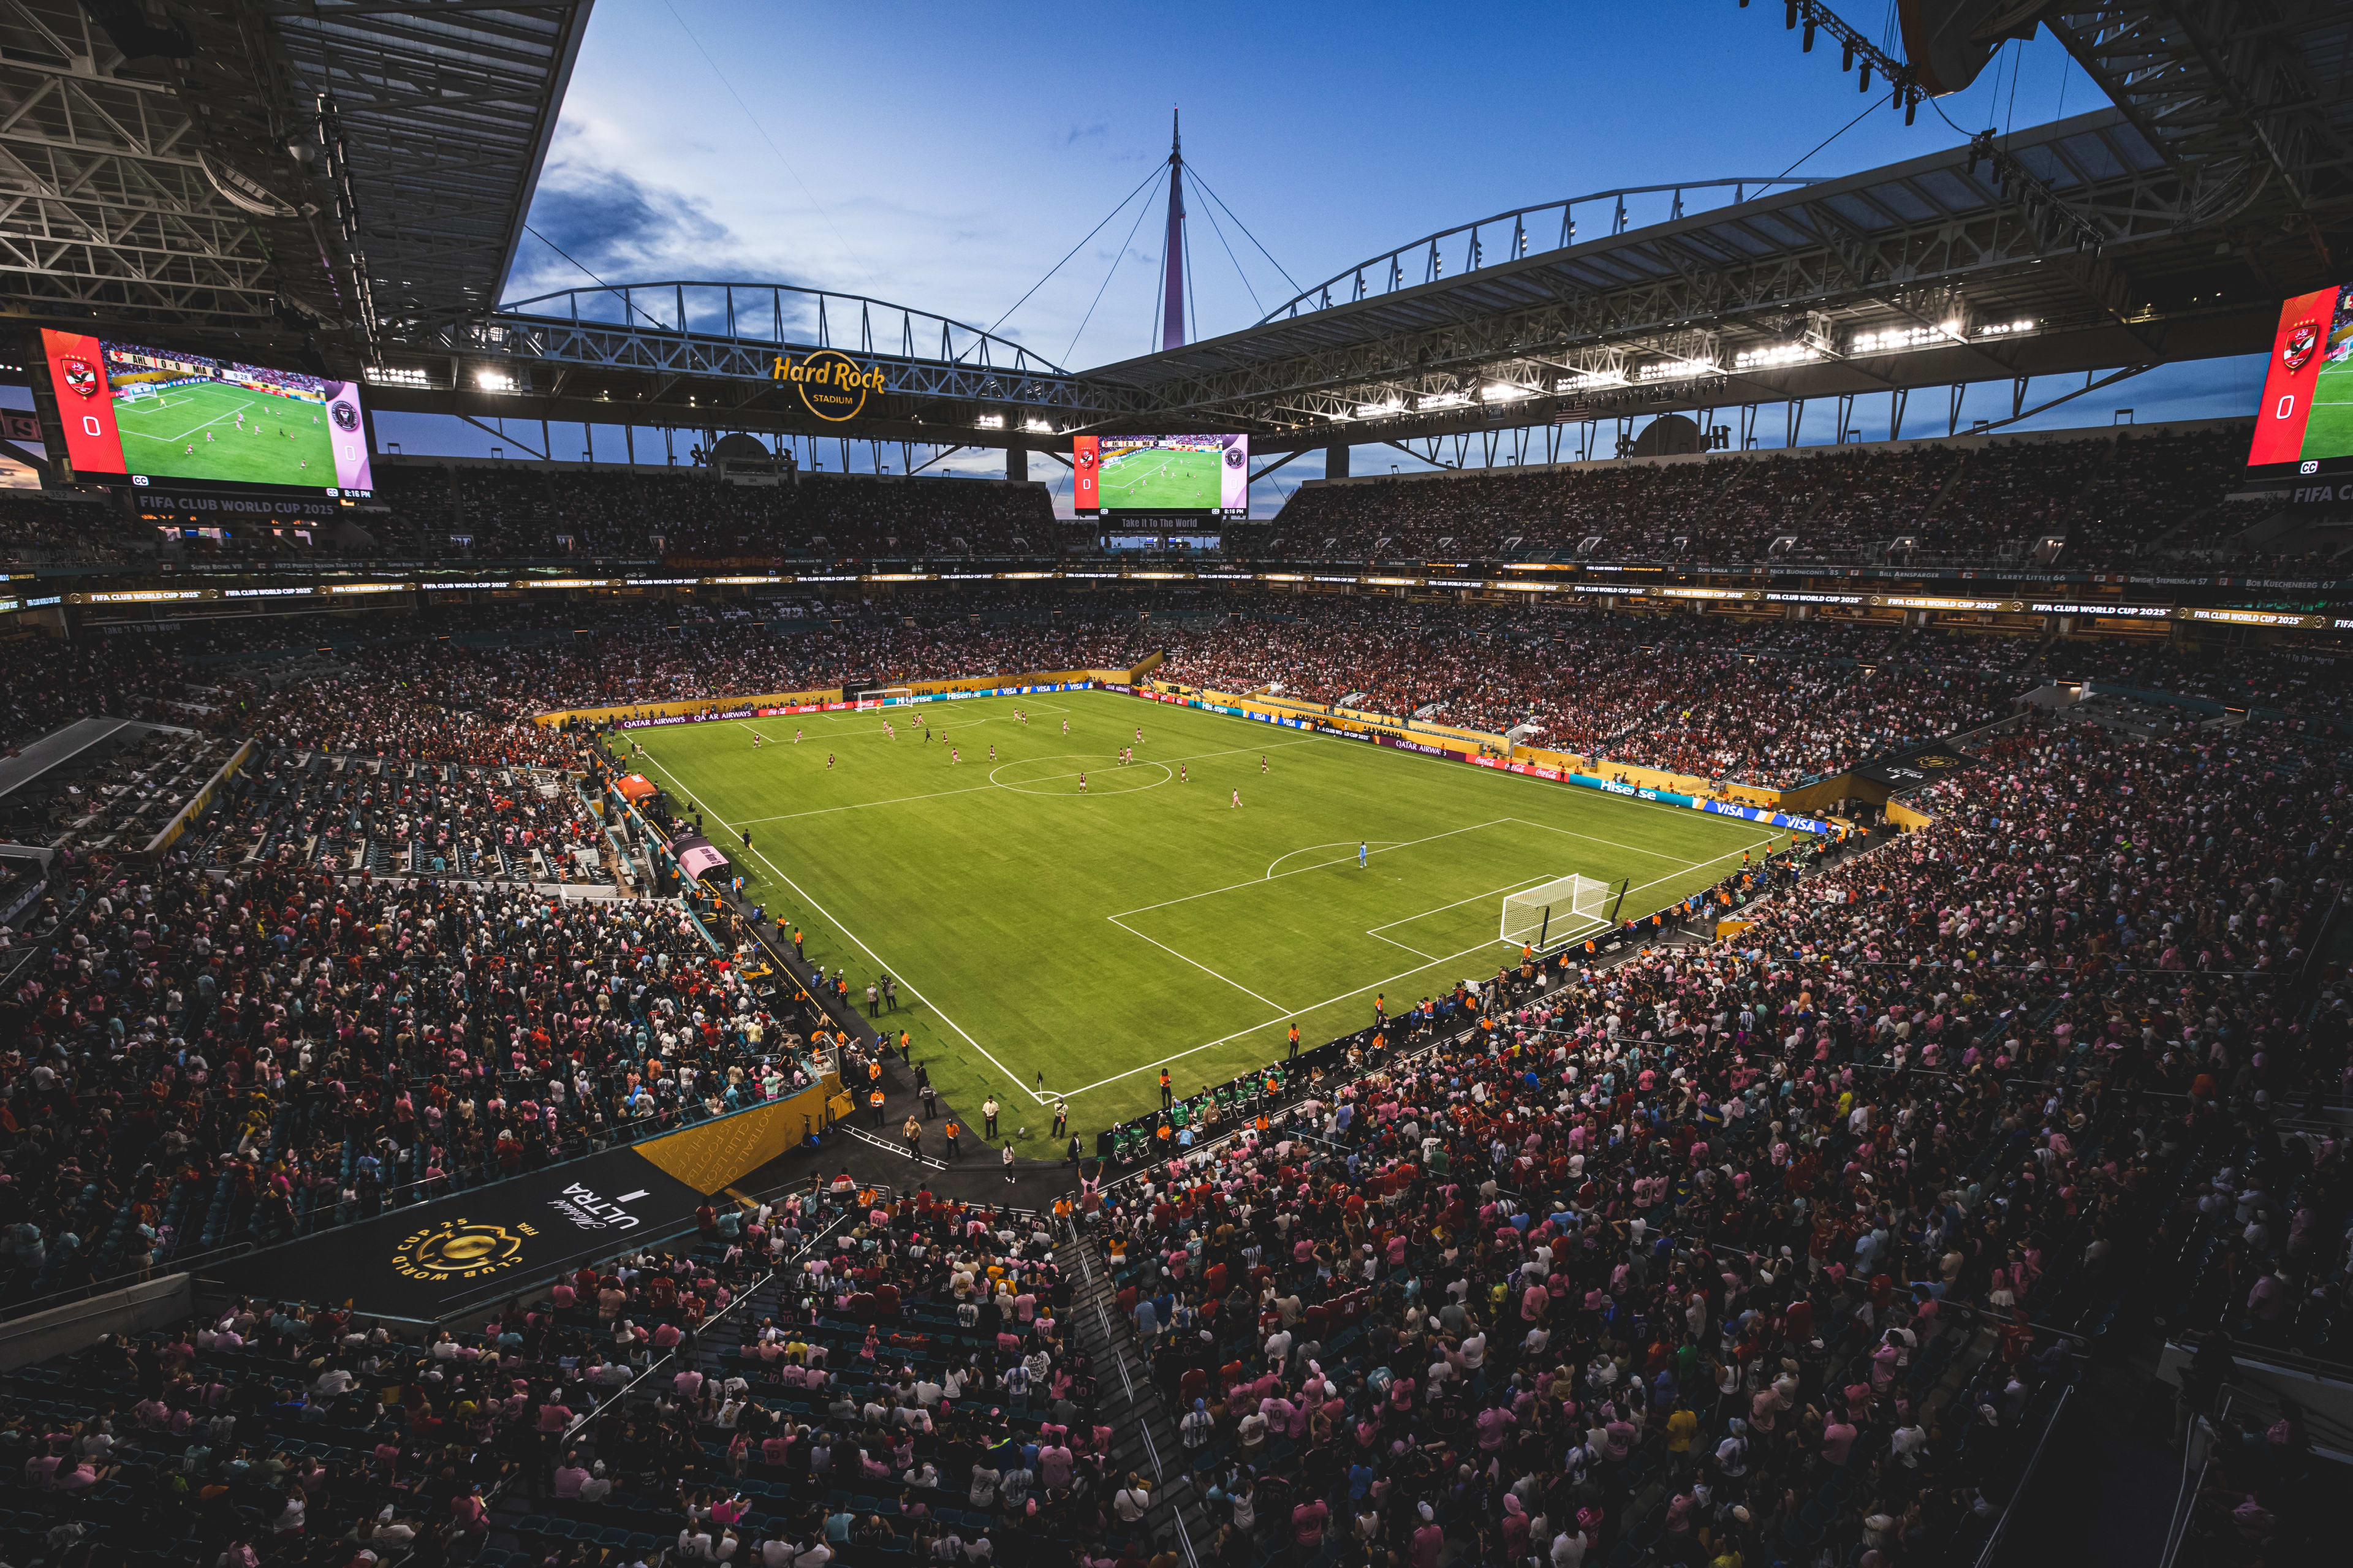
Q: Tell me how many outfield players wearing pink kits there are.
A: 10